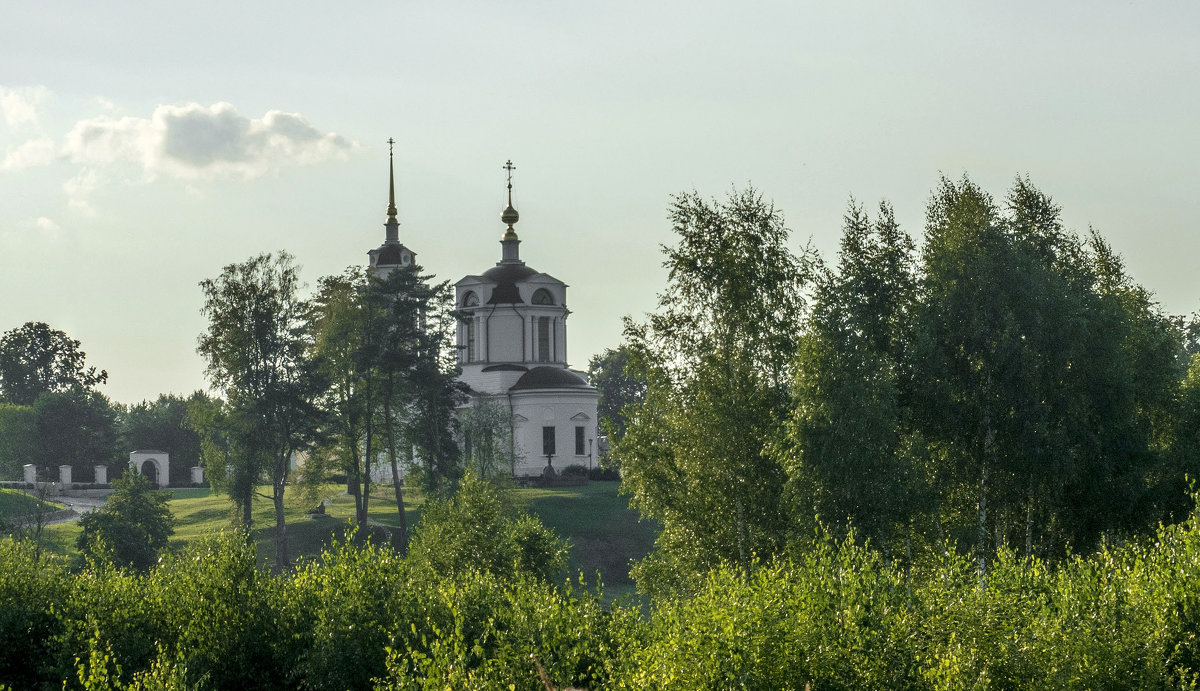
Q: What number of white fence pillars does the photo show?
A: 4